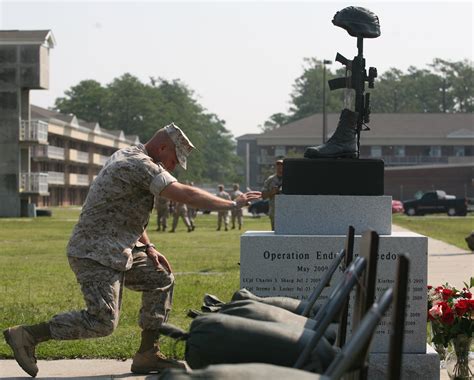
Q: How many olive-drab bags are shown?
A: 4